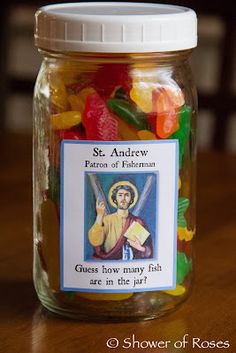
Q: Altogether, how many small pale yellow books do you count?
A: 1